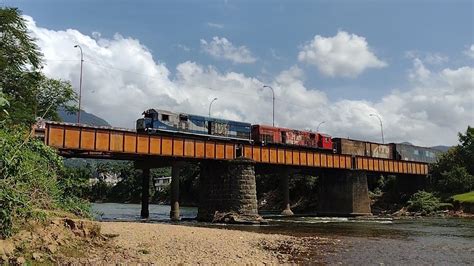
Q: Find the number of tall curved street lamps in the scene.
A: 5